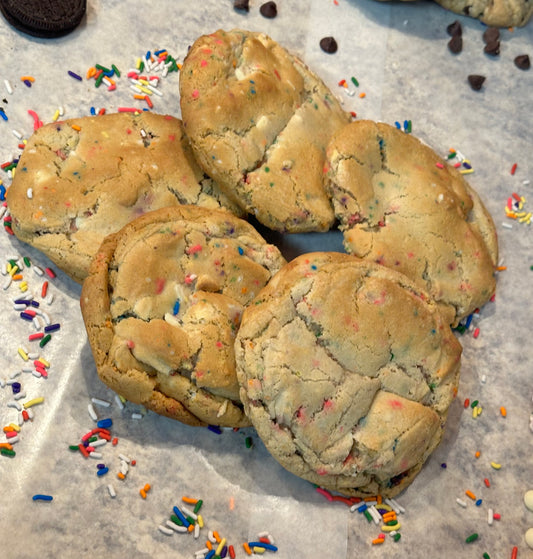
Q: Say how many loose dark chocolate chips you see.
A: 9